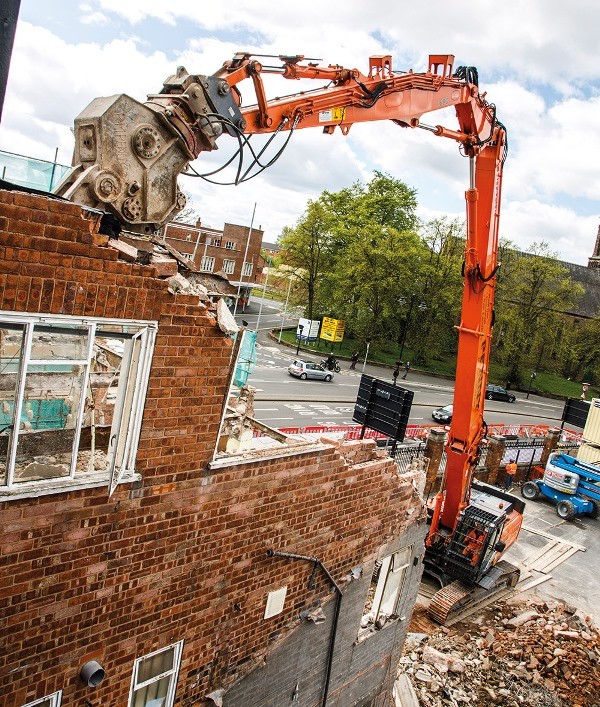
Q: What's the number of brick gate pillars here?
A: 3